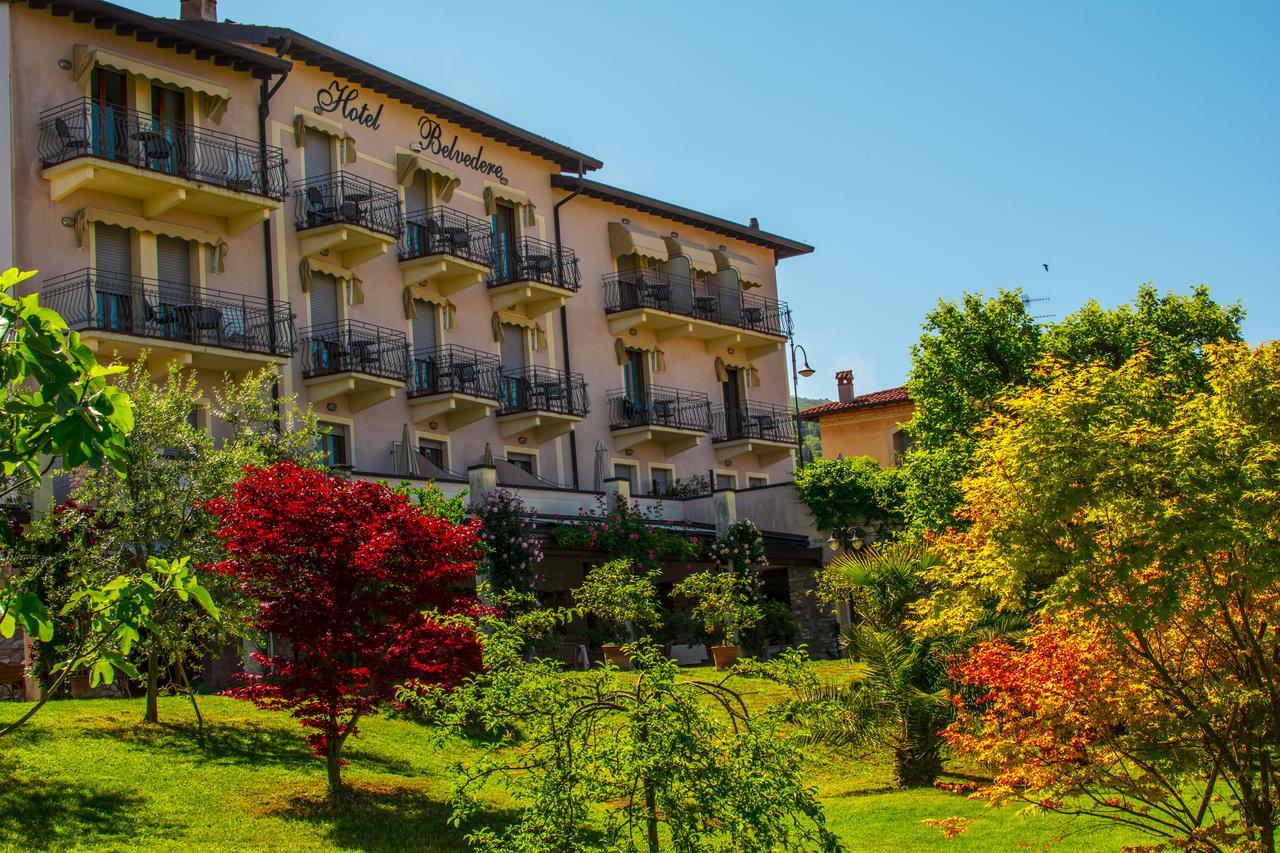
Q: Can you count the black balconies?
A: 11